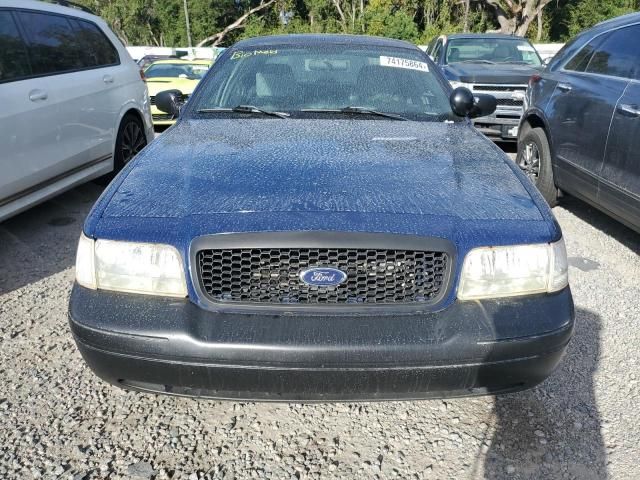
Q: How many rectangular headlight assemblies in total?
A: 2